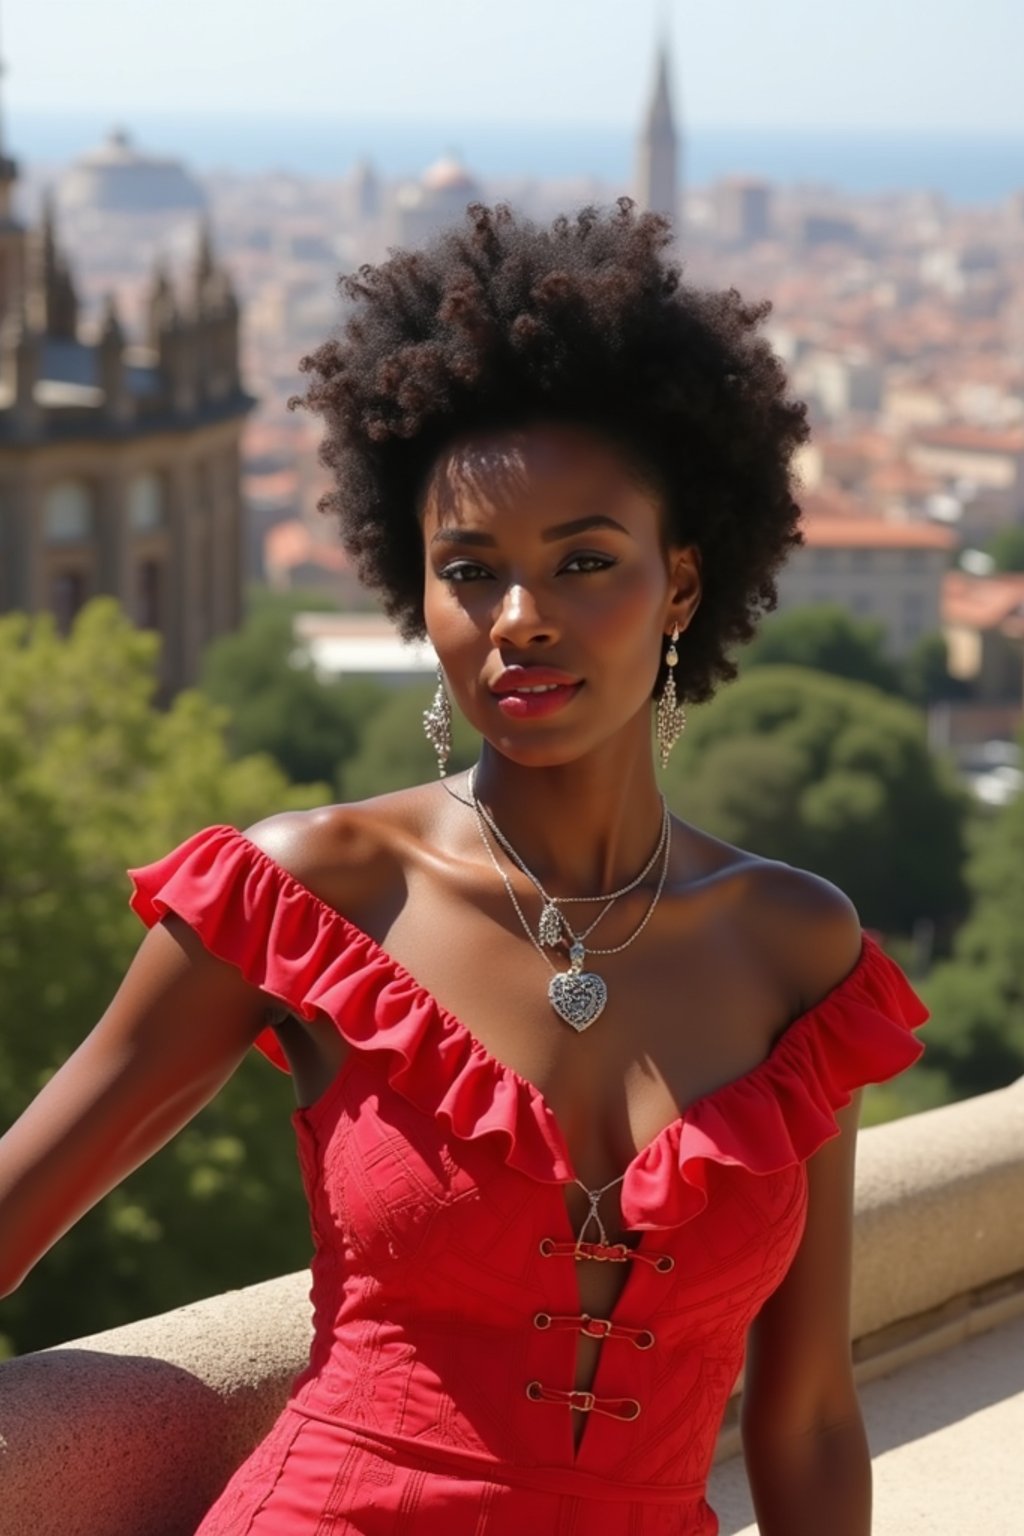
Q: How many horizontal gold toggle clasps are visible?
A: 3